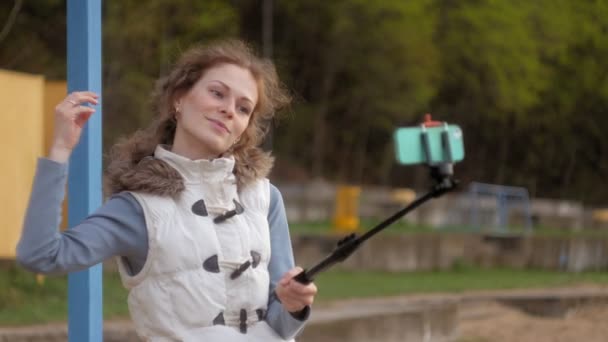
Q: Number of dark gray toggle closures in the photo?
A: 3